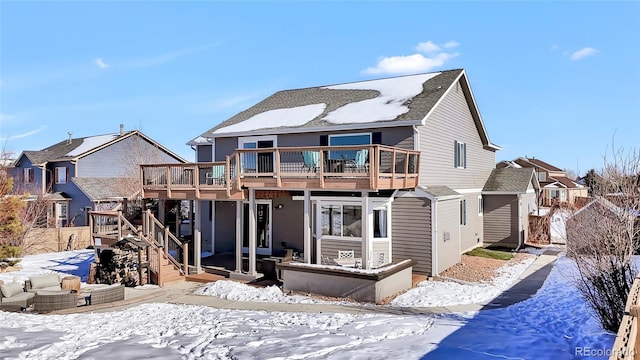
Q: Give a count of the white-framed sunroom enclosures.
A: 1